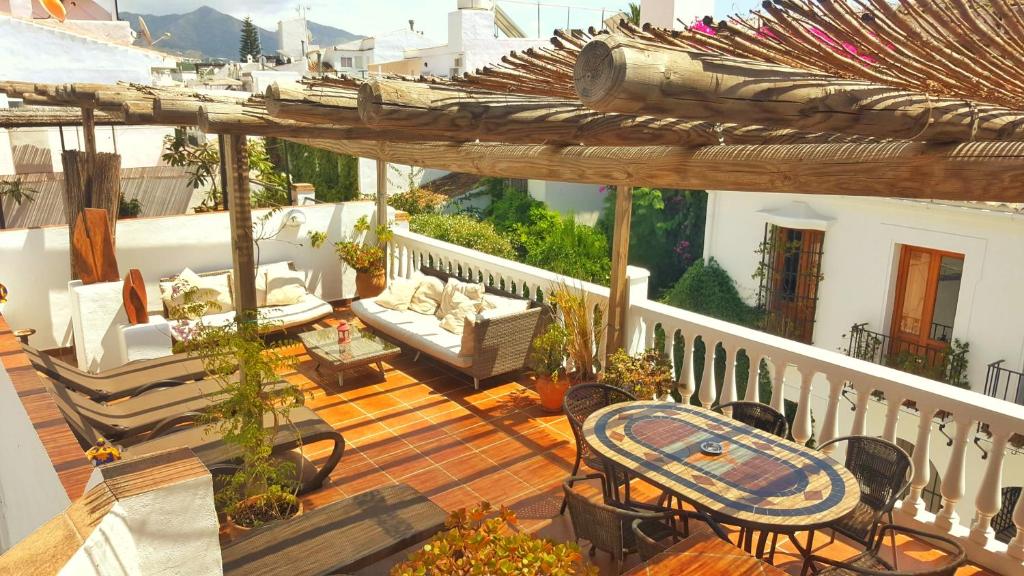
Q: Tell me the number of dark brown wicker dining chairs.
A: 6